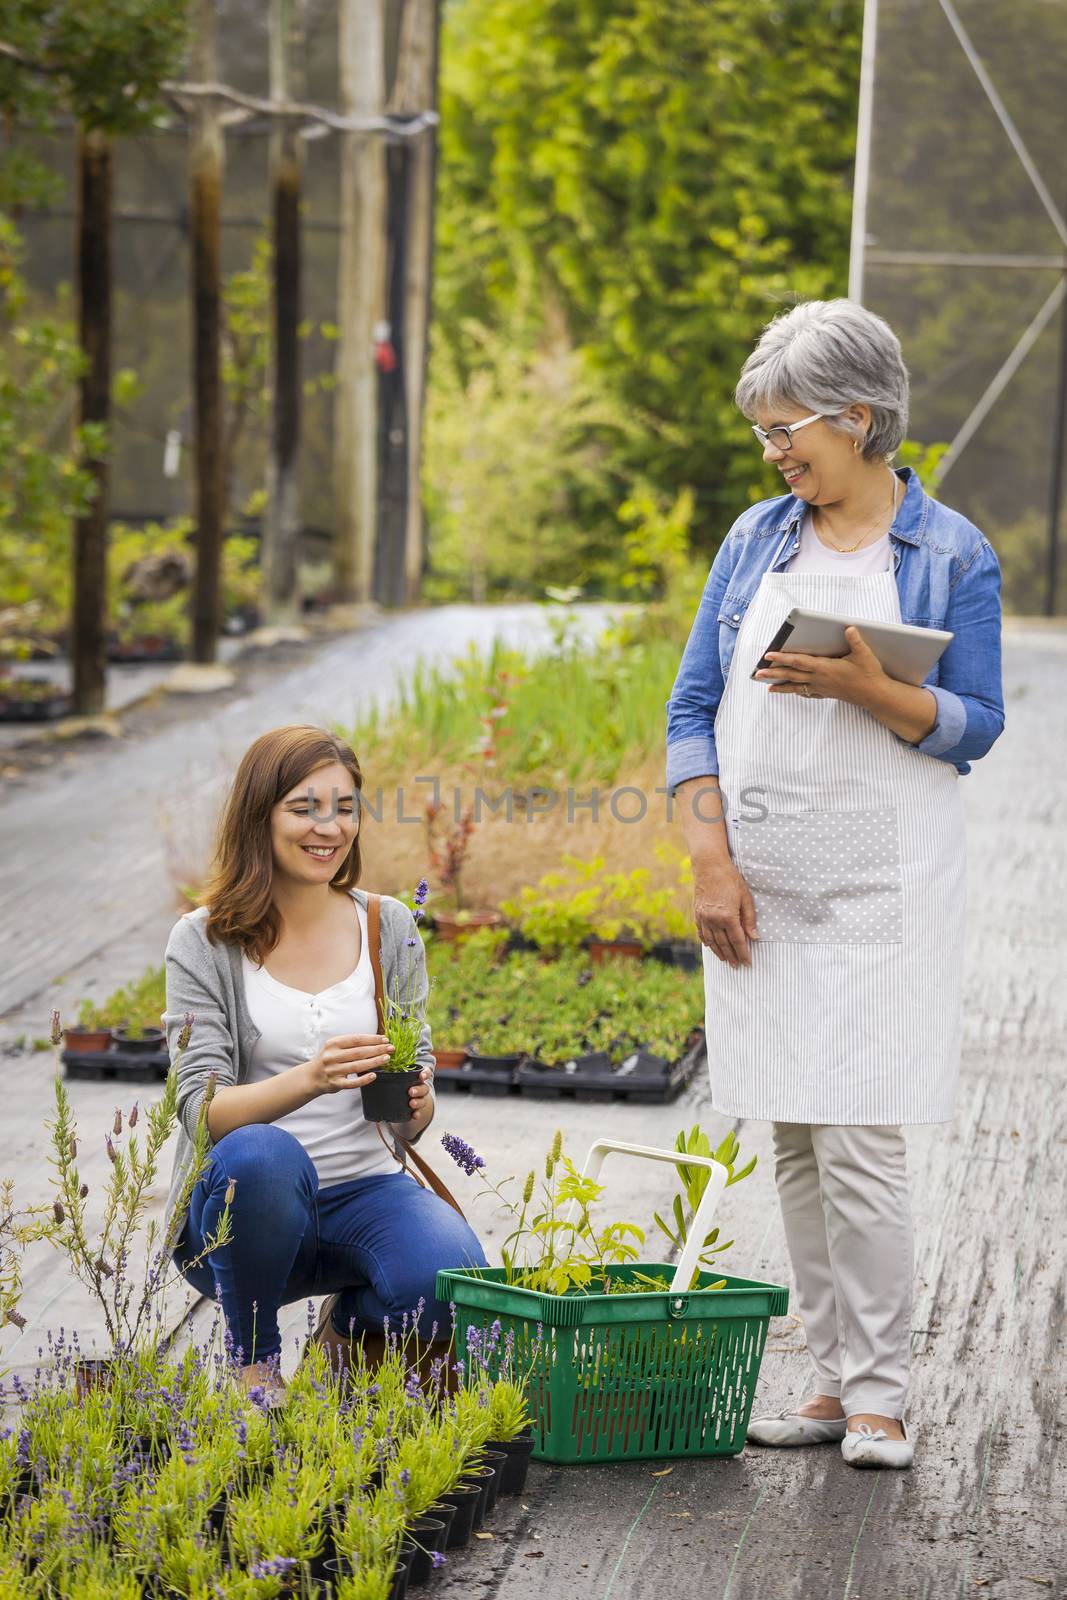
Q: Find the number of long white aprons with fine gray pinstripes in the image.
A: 1